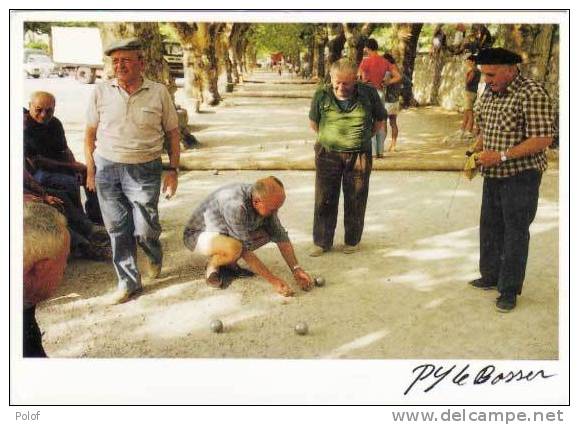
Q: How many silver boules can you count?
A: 3